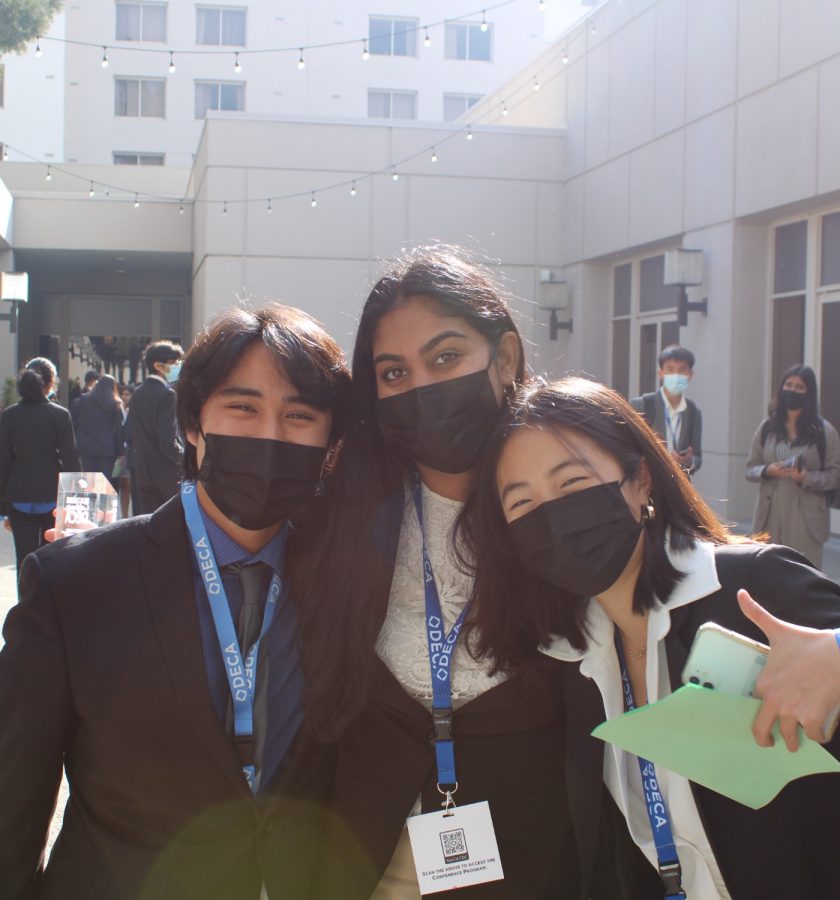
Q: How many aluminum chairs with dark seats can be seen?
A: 0